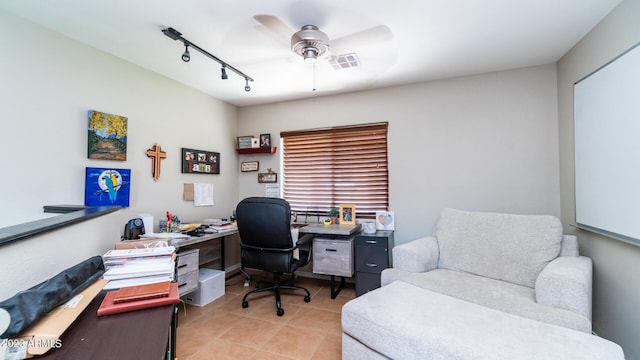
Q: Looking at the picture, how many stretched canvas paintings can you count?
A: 2